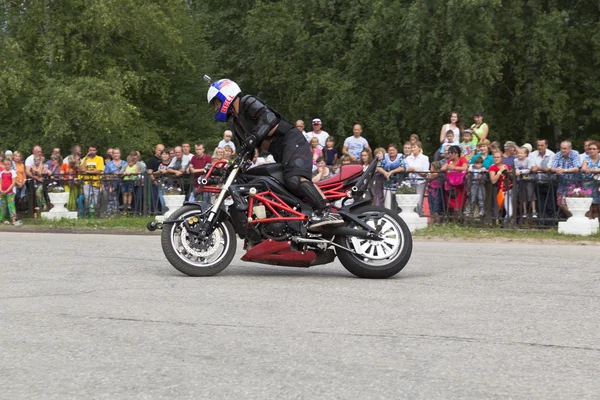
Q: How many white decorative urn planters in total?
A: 4